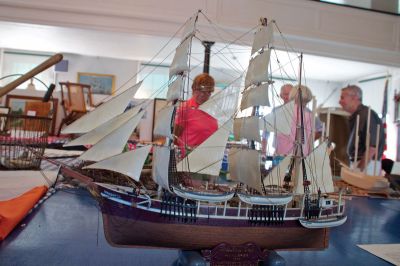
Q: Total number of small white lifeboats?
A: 3